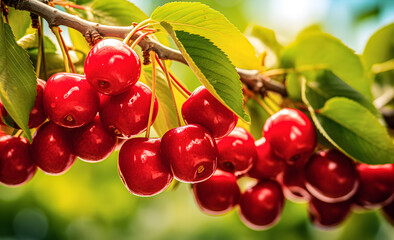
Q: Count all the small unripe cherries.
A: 0